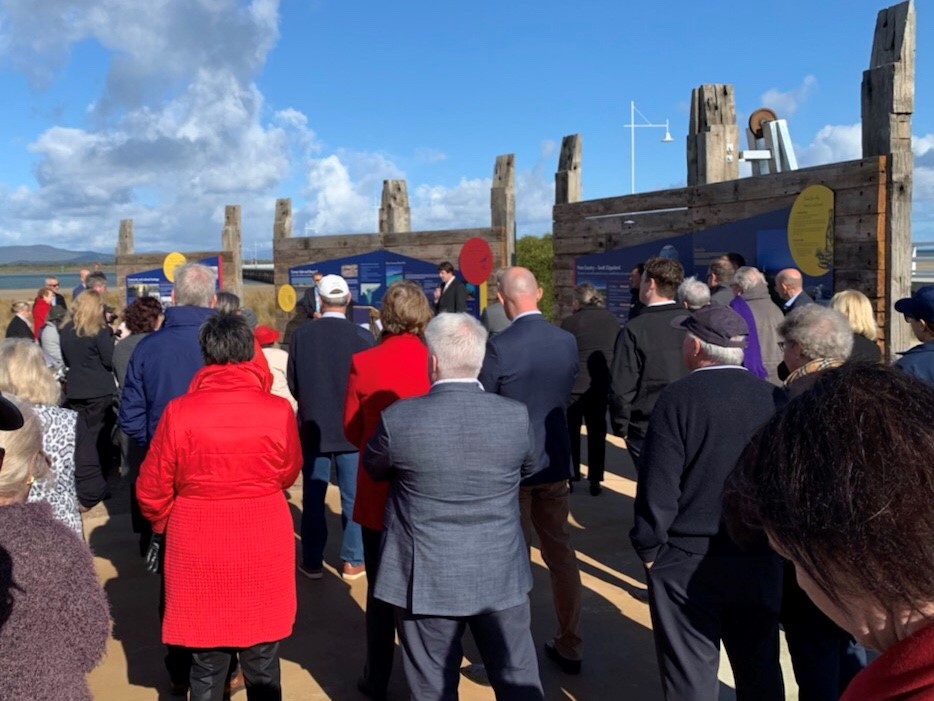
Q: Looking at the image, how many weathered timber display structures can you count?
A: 3